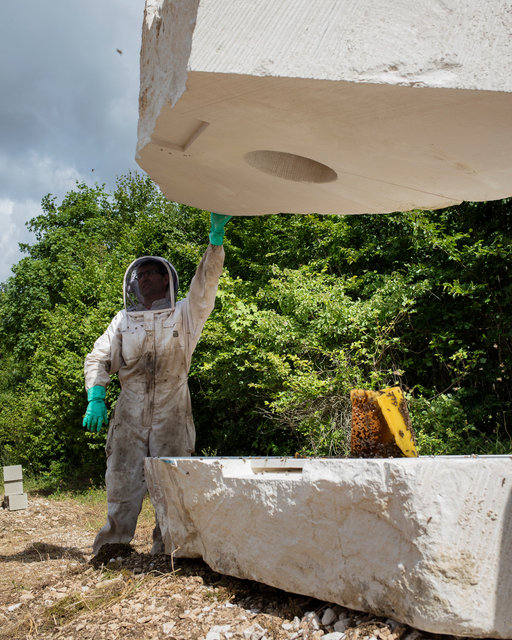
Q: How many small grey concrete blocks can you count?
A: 3